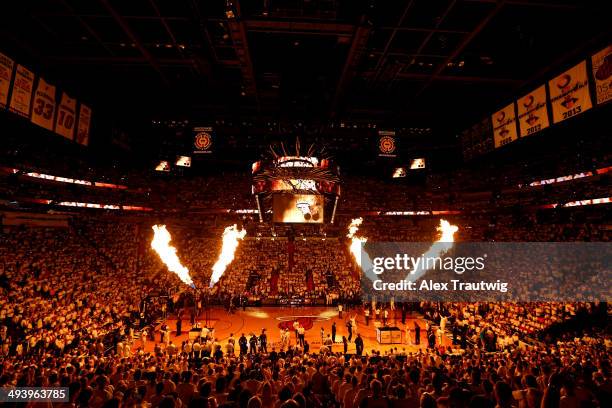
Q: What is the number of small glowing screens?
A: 4